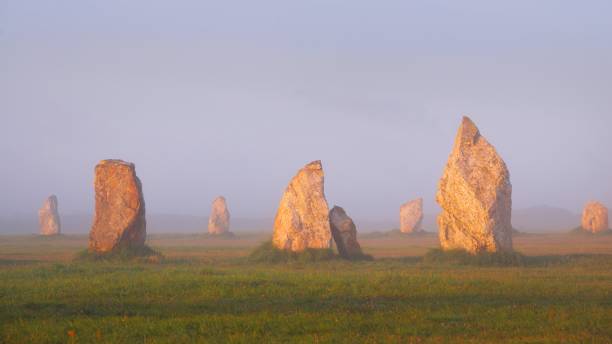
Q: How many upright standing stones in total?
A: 8